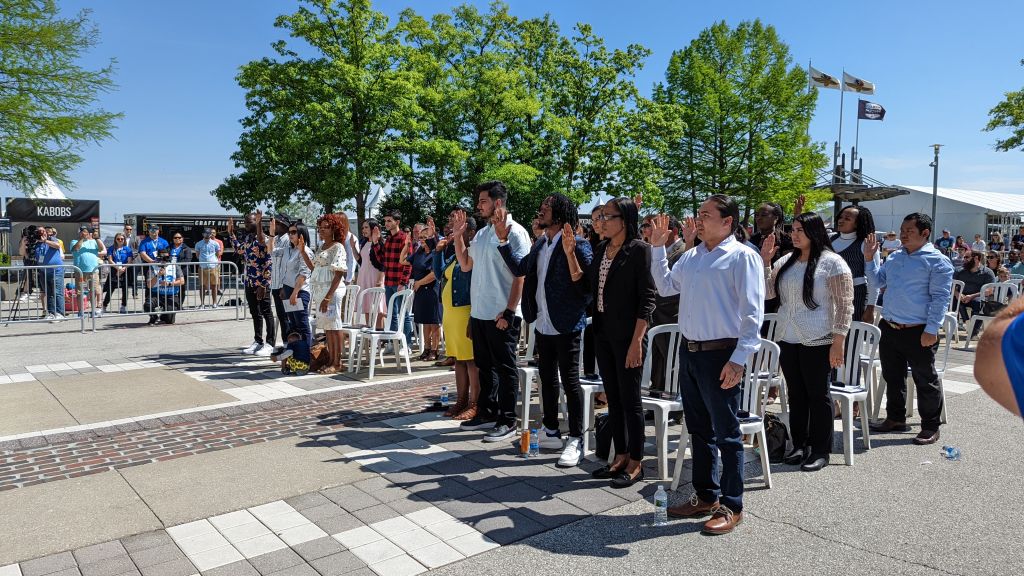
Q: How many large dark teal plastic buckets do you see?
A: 0